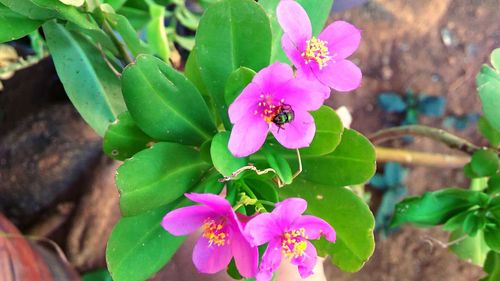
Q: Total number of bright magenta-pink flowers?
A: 4